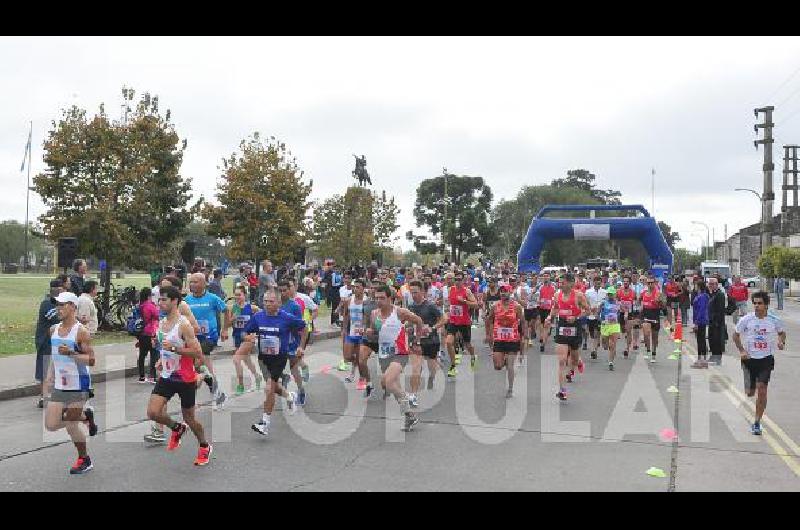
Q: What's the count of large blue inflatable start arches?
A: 1